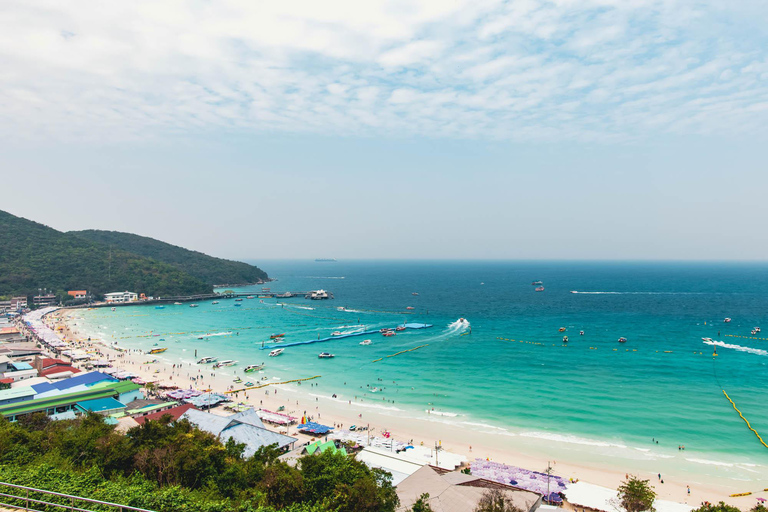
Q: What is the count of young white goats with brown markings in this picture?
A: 0